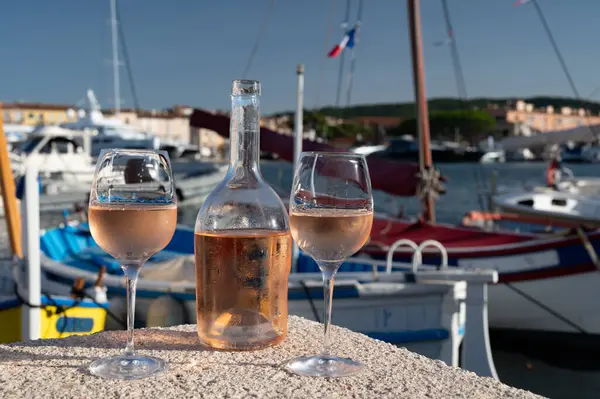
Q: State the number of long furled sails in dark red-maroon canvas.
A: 1